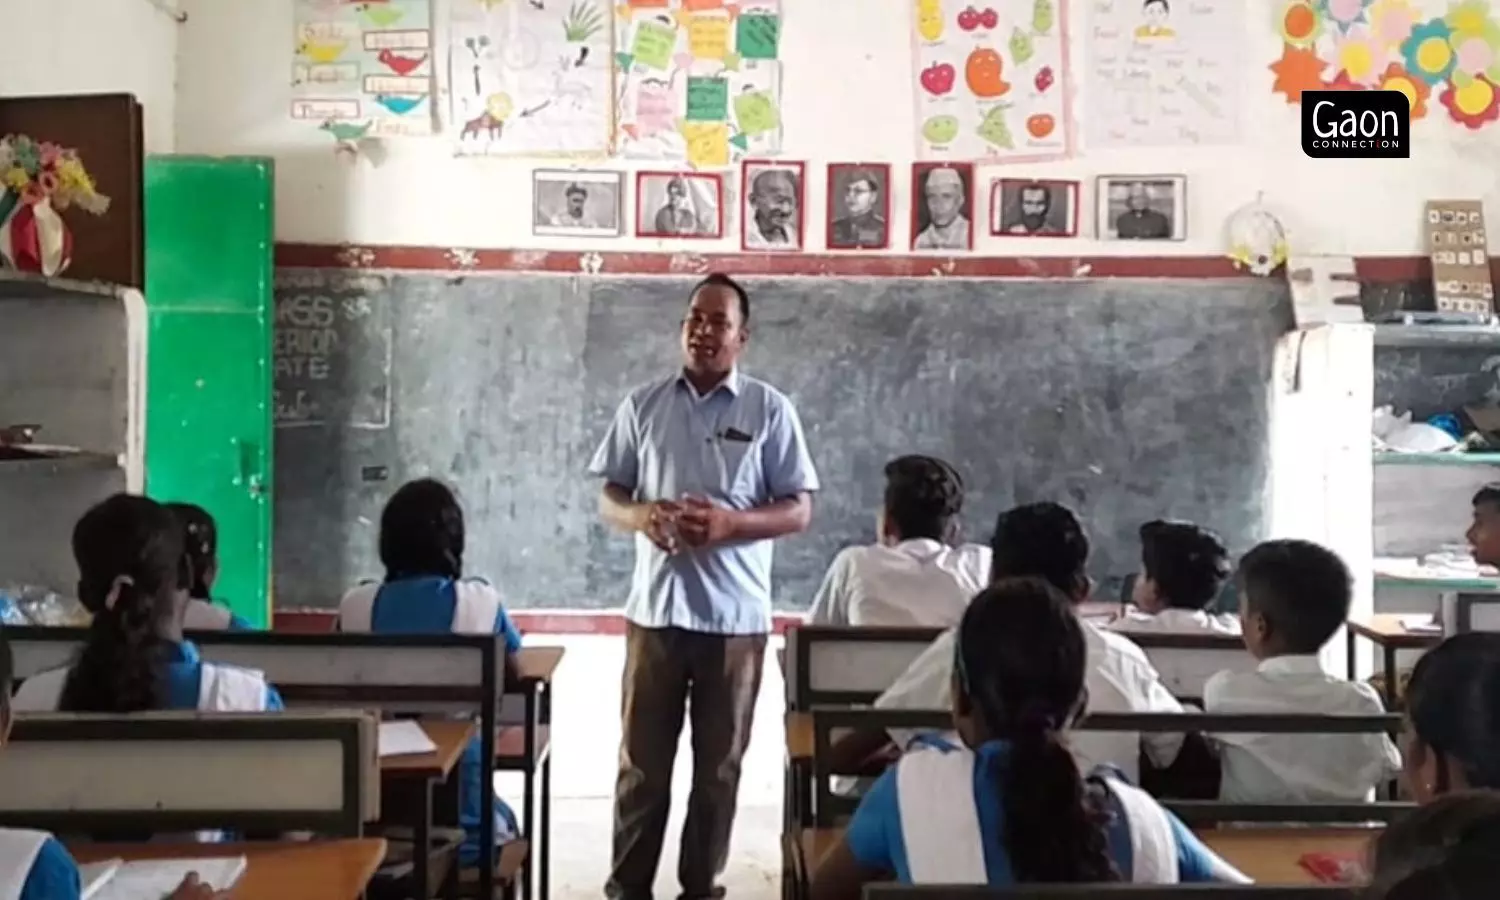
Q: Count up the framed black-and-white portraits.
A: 7